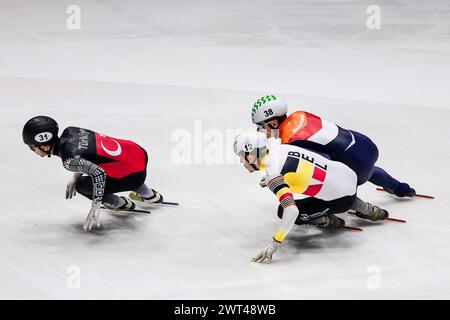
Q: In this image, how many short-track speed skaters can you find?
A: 3